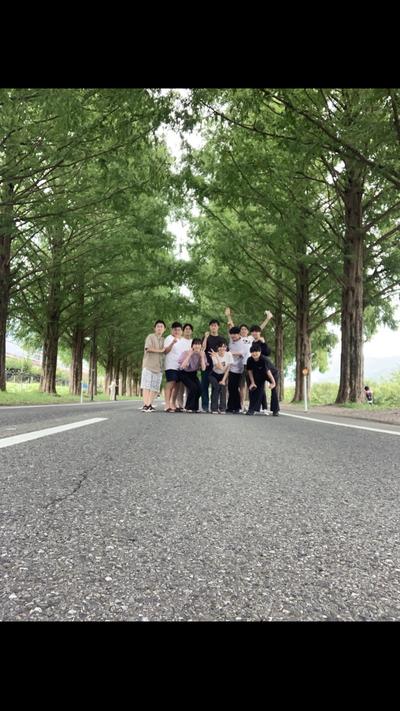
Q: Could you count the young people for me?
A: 10